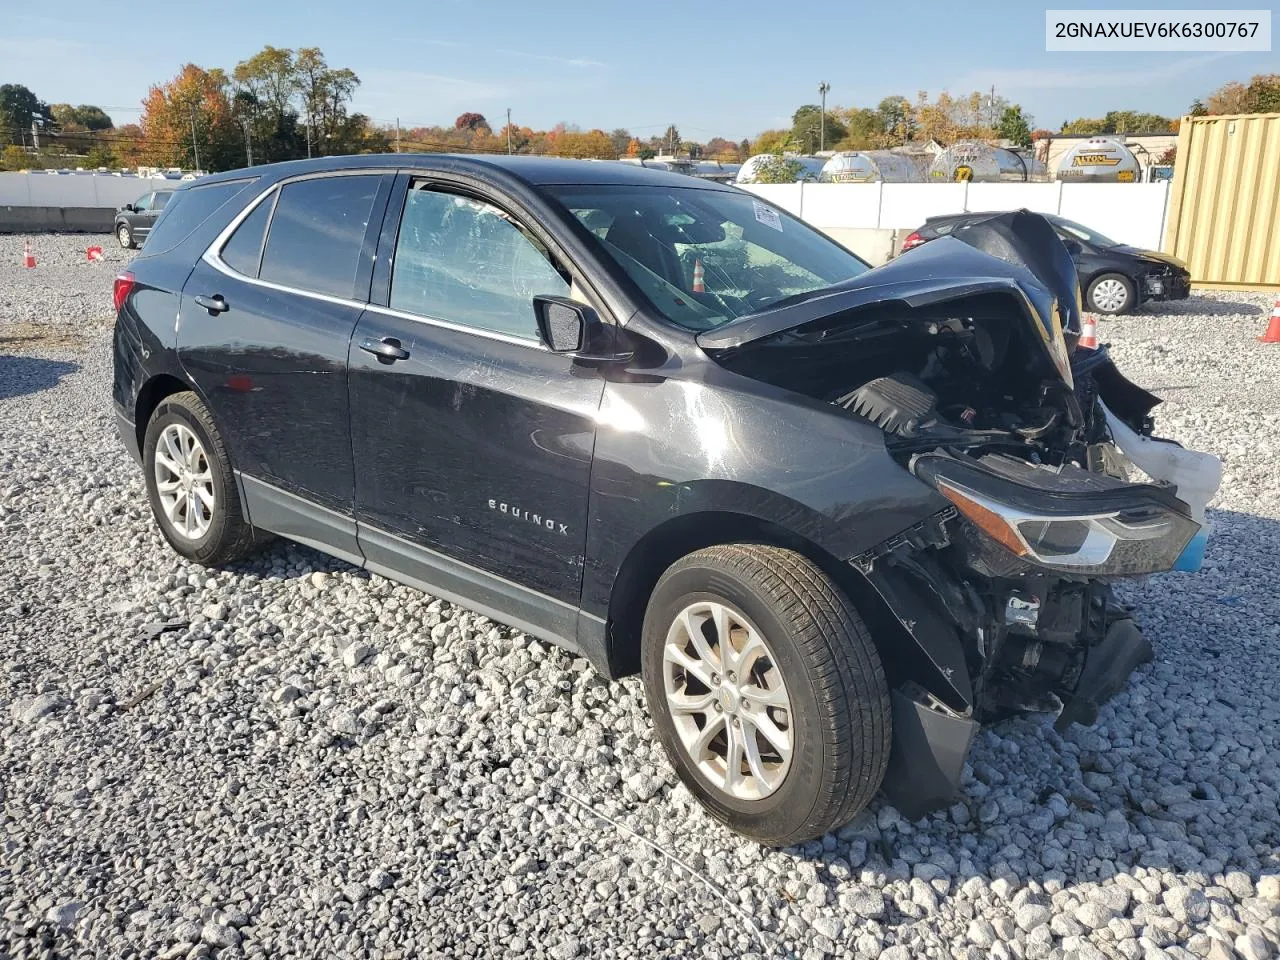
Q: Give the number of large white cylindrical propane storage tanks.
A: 4